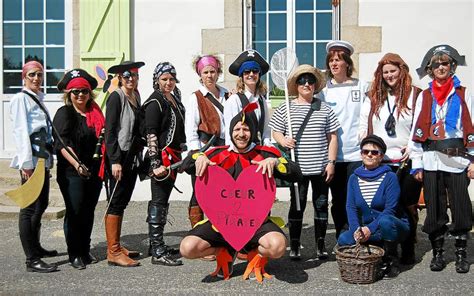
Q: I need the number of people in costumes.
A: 12